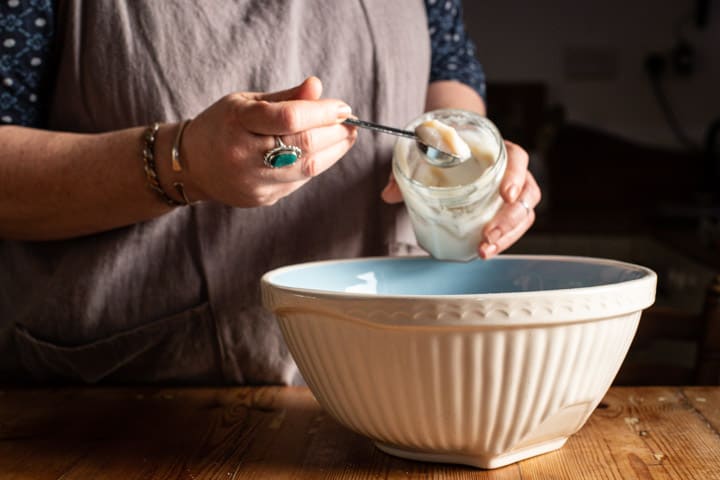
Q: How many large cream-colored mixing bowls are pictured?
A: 1